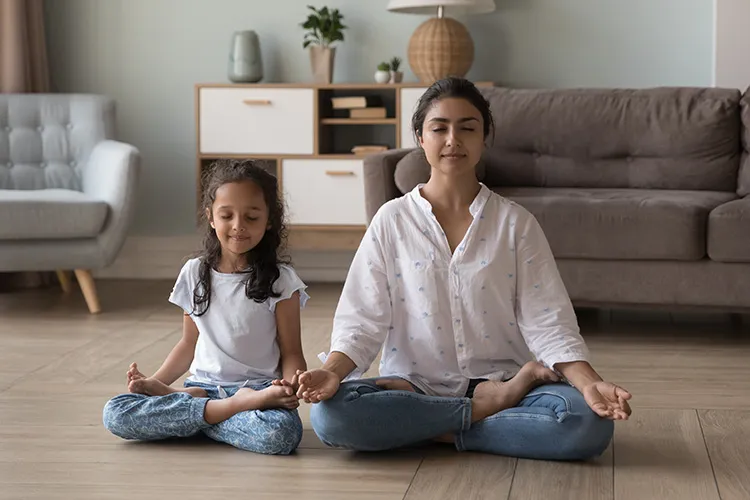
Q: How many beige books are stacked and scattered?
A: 3